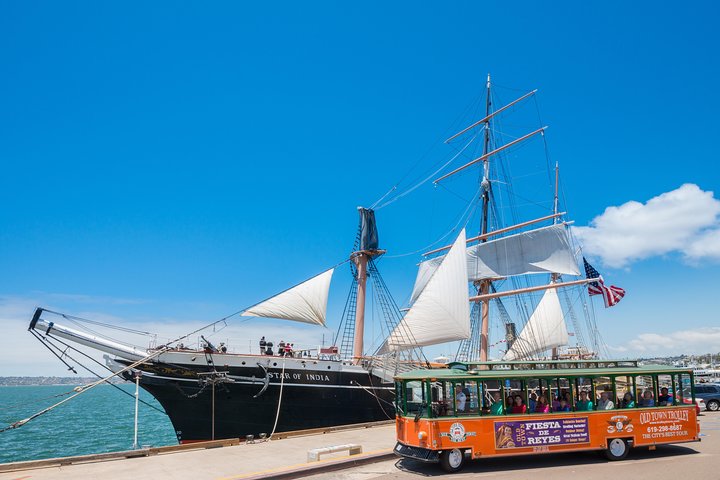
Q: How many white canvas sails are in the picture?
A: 4